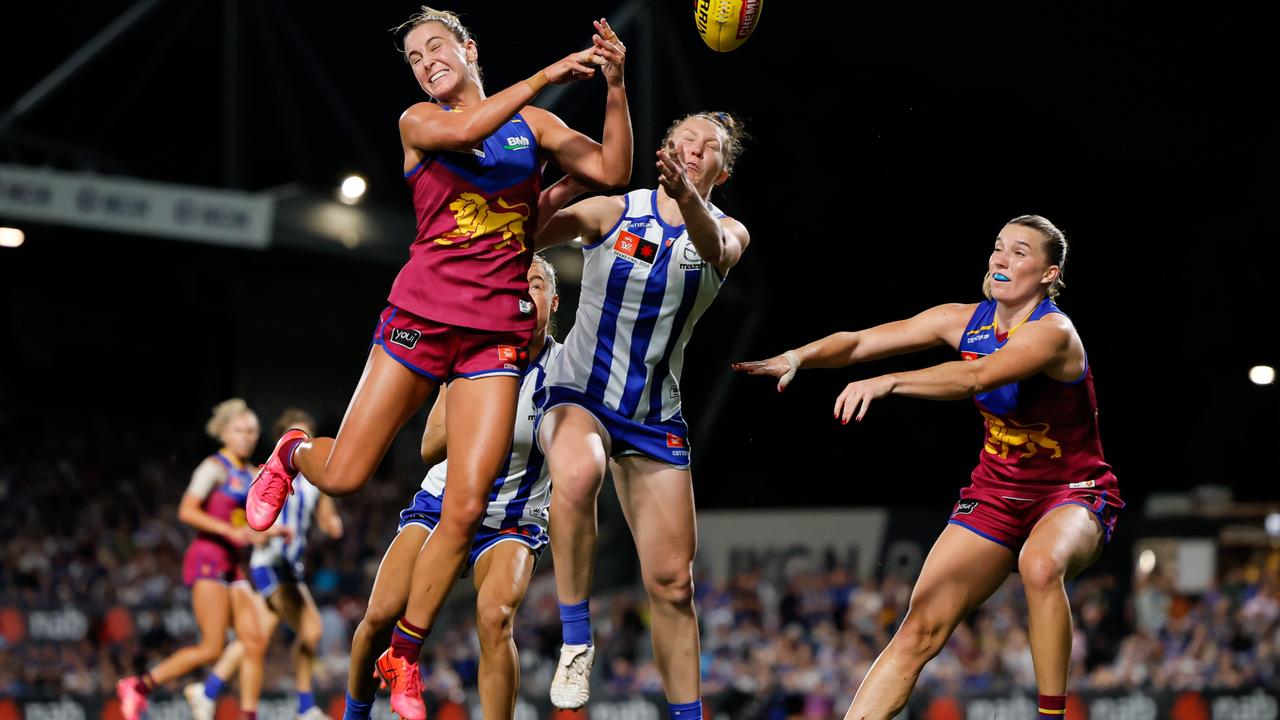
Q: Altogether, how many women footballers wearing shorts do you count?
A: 6